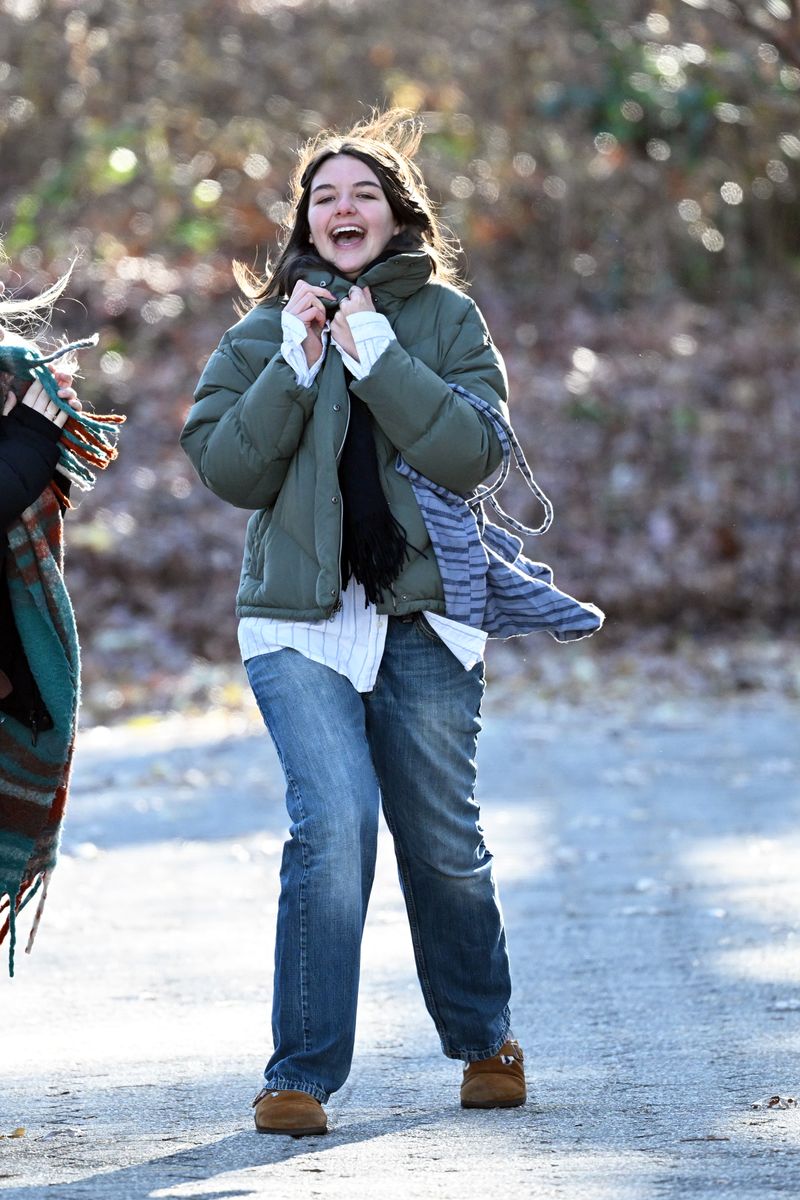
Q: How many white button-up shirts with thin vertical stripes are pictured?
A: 1